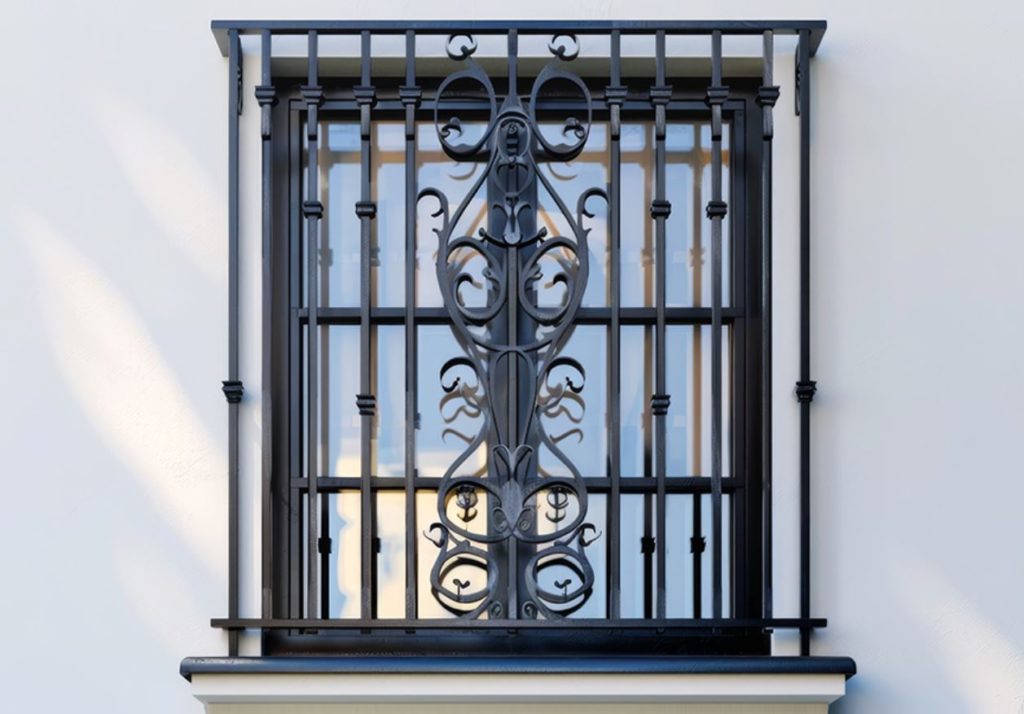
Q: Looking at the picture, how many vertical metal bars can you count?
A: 11